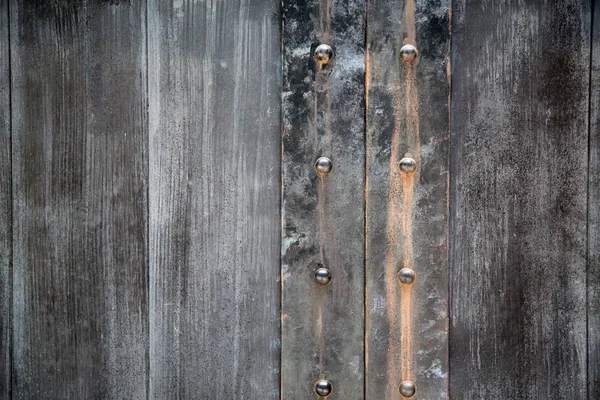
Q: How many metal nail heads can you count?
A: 8